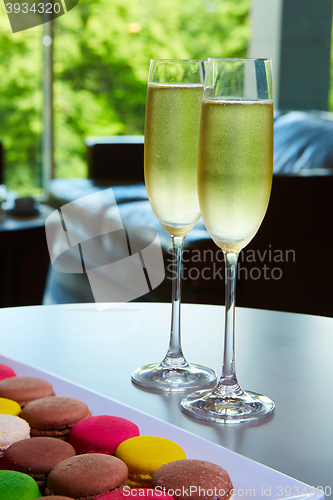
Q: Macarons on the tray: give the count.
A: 13